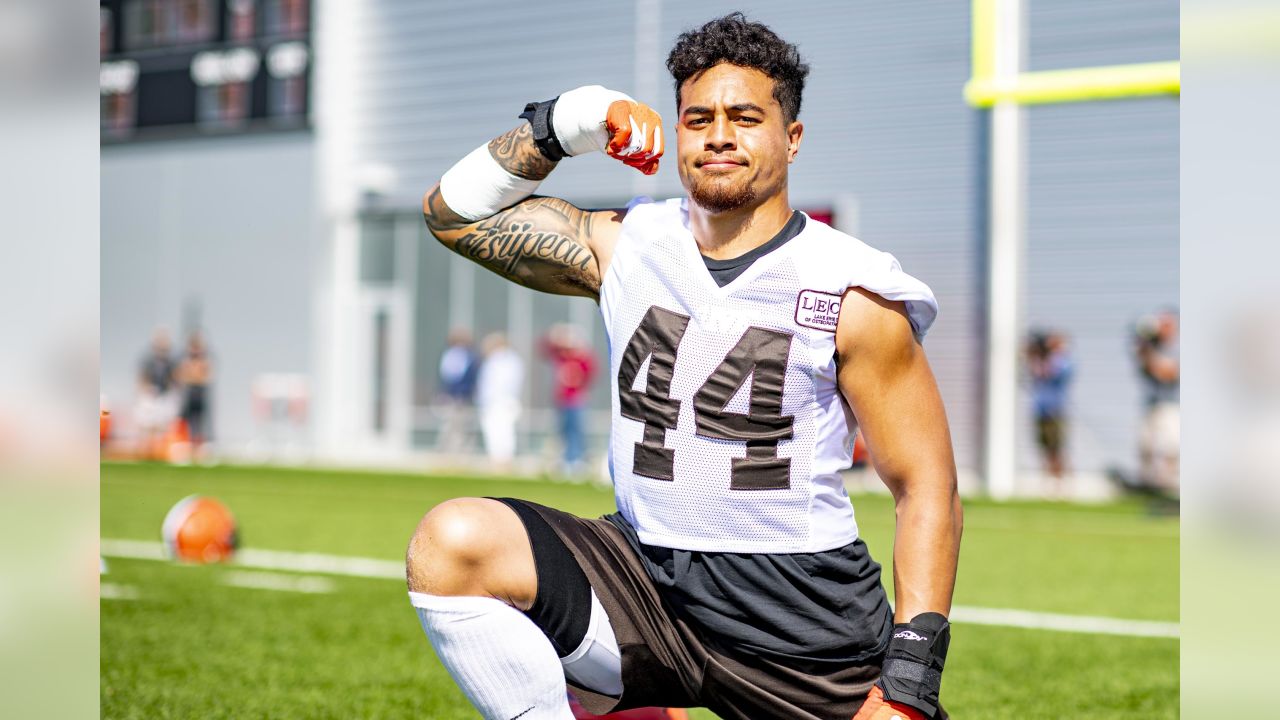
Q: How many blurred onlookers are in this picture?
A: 7